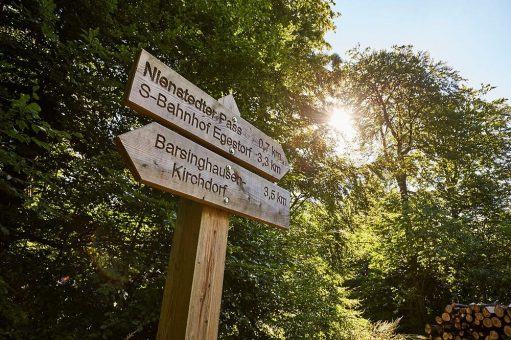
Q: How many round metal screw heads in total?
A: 4